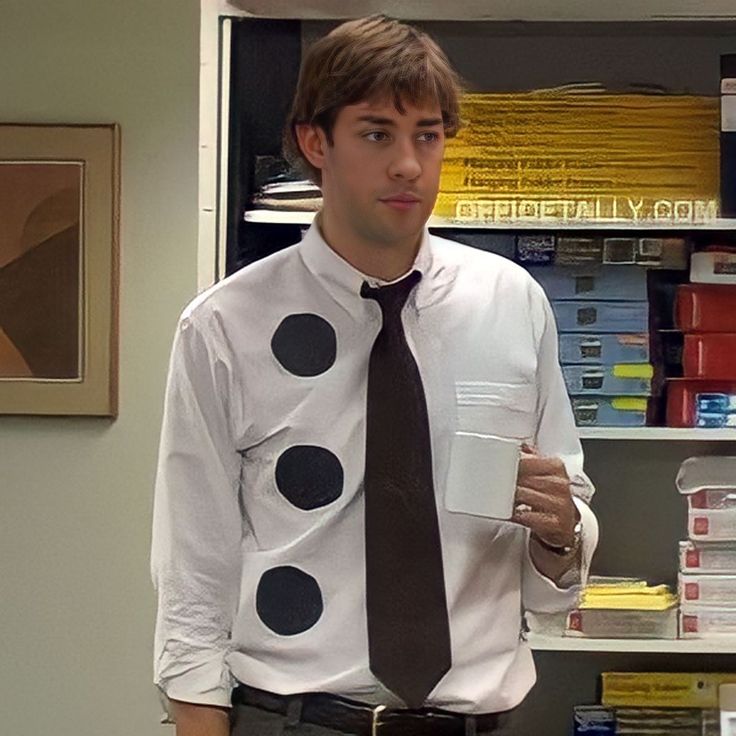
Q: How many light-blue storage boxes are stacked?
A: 5